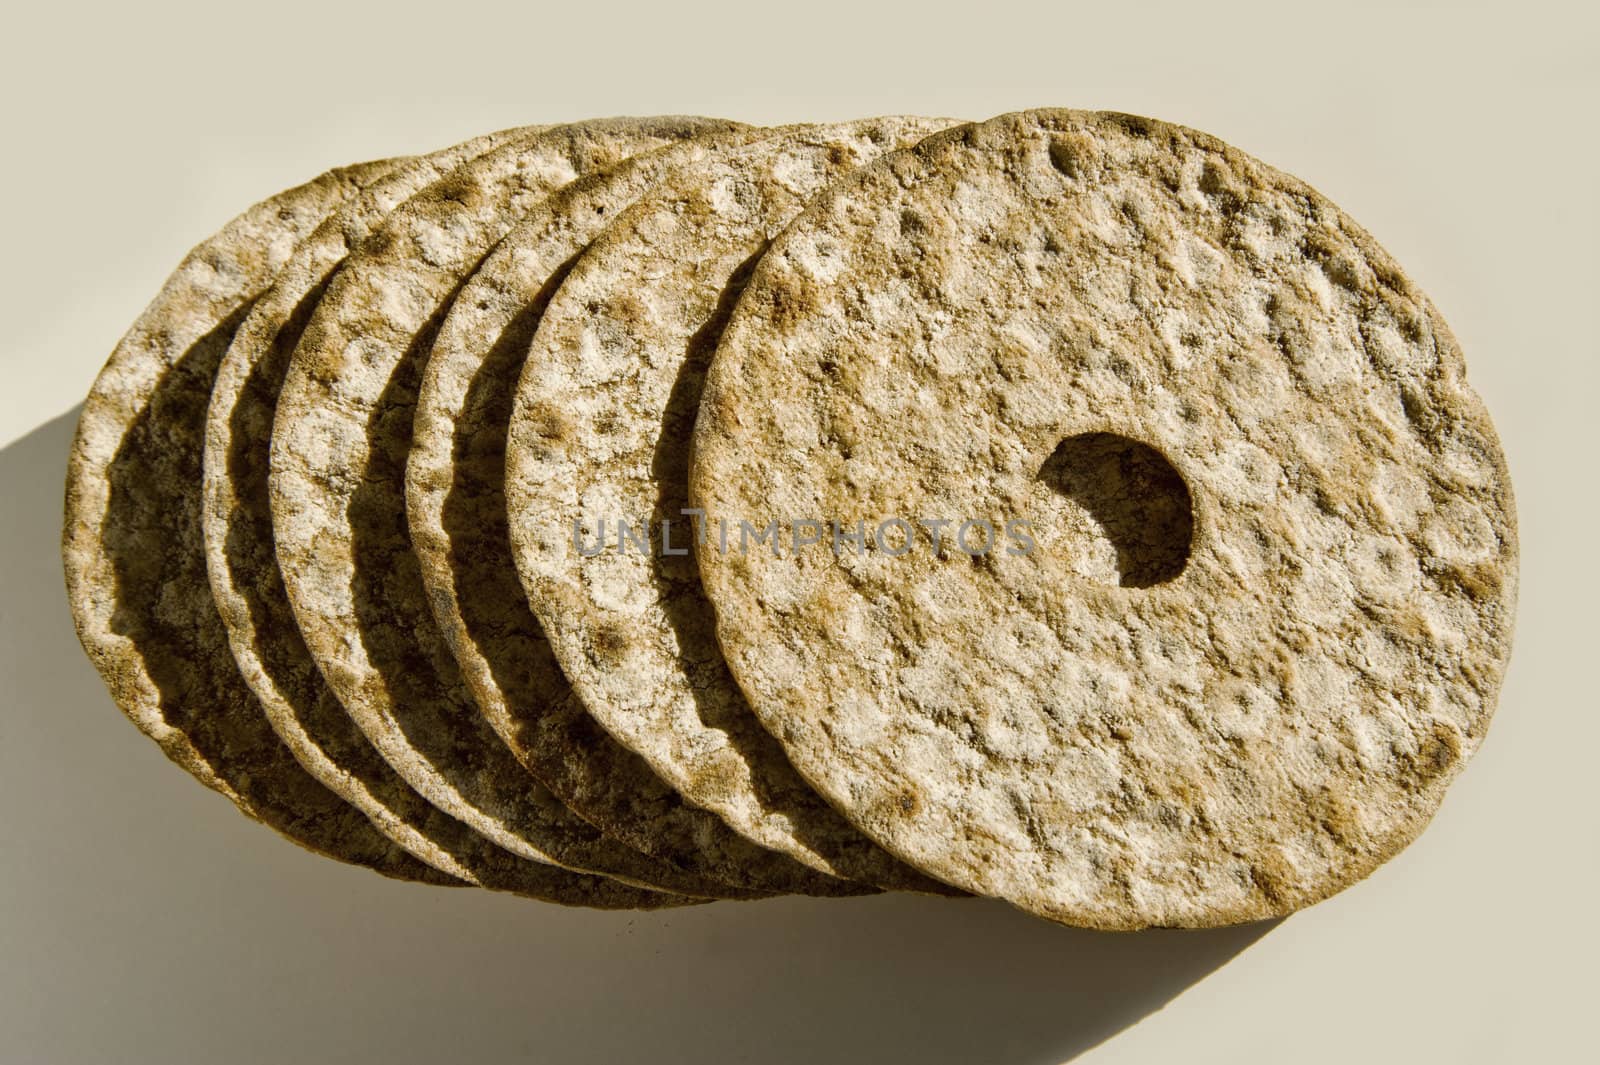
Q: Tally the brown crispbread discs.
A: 6